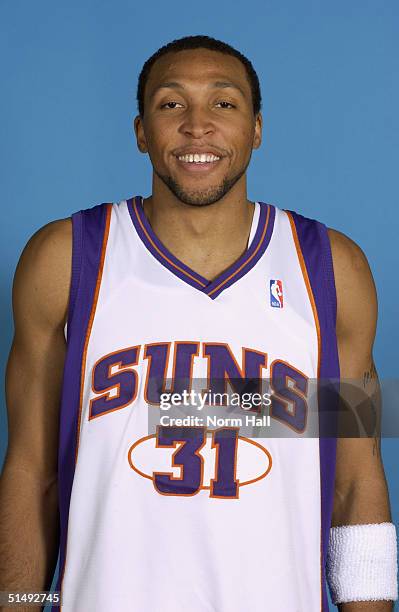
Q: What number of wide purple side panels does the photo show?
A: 2